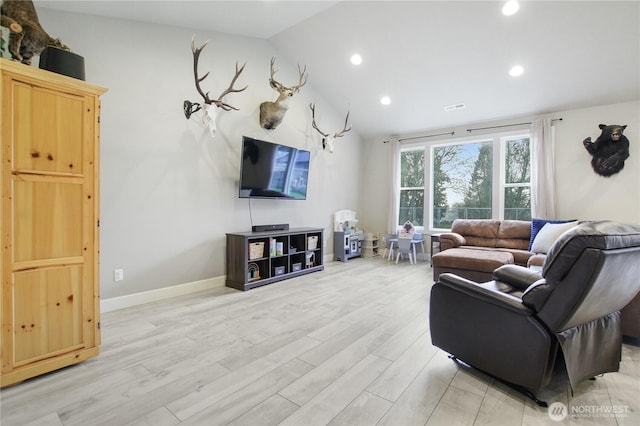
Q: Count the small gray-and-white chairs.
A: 2